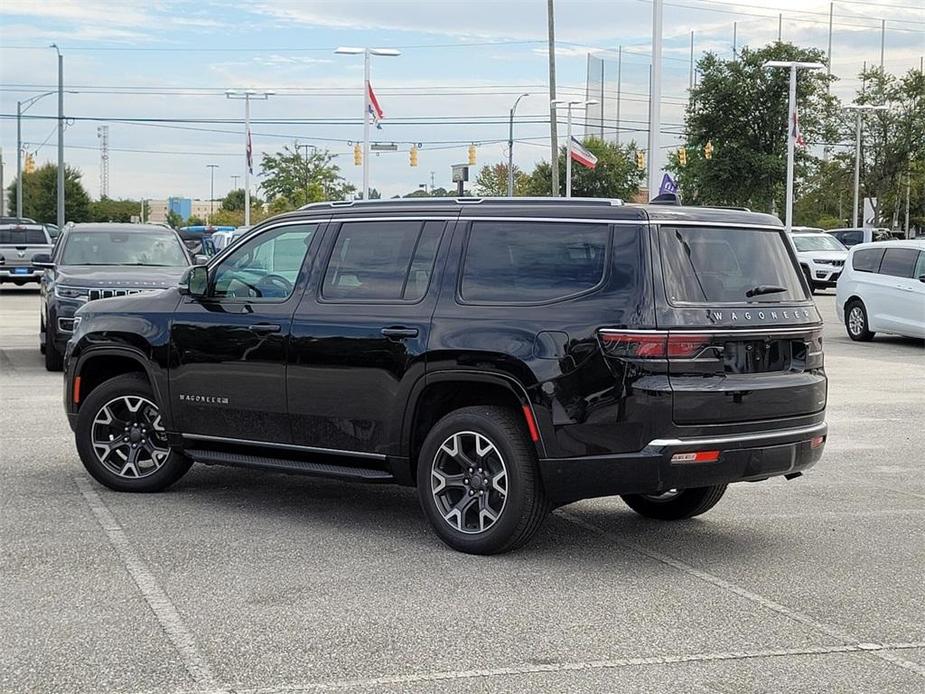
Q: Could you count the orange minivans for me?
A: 0